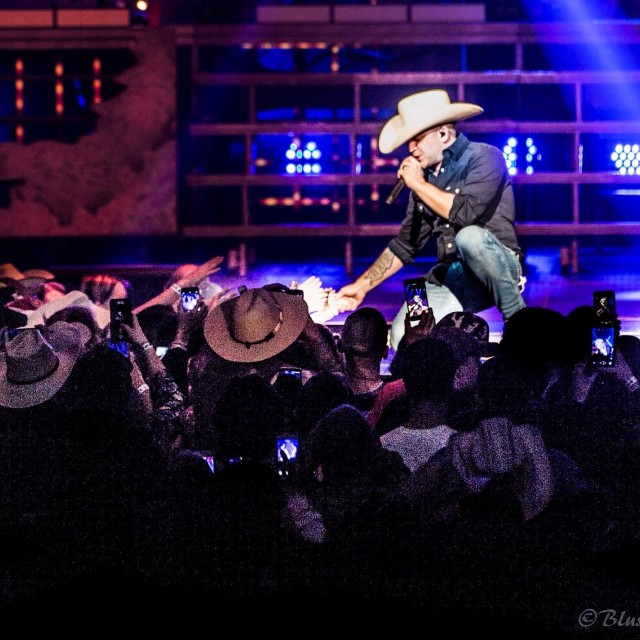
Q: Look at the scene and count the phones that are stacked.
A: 2